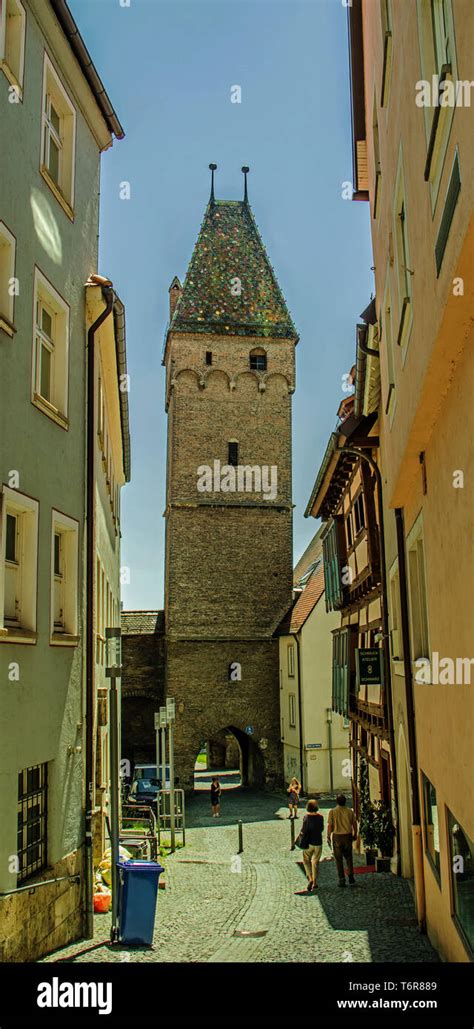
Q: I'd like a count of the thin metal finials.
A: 2